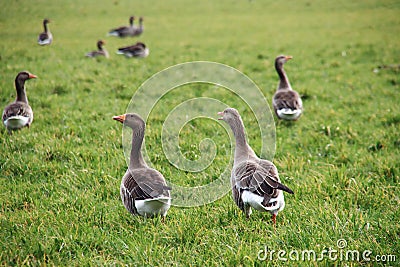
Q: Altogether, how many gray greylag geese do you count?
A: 9